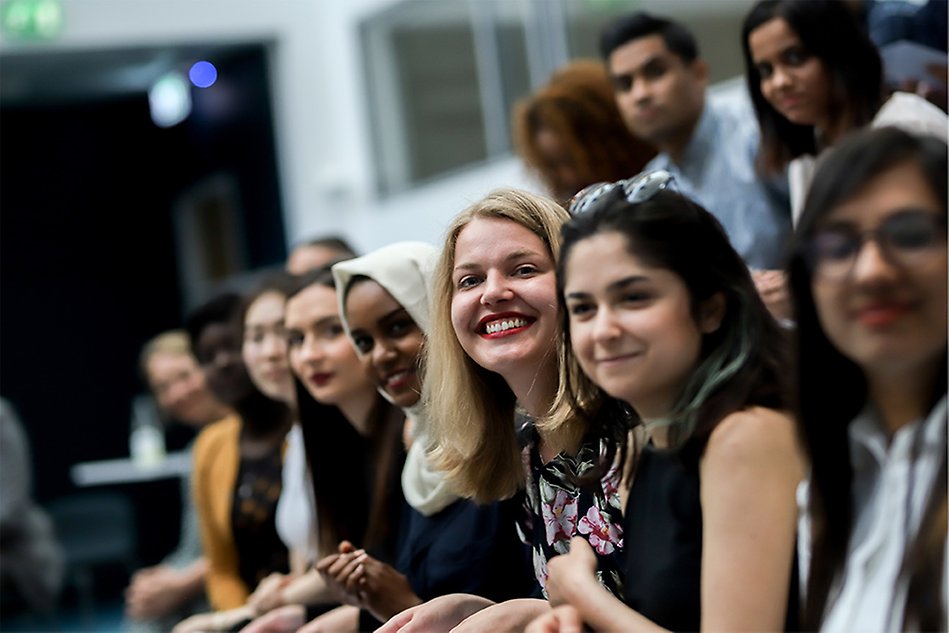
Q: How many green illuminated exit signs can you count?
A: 1